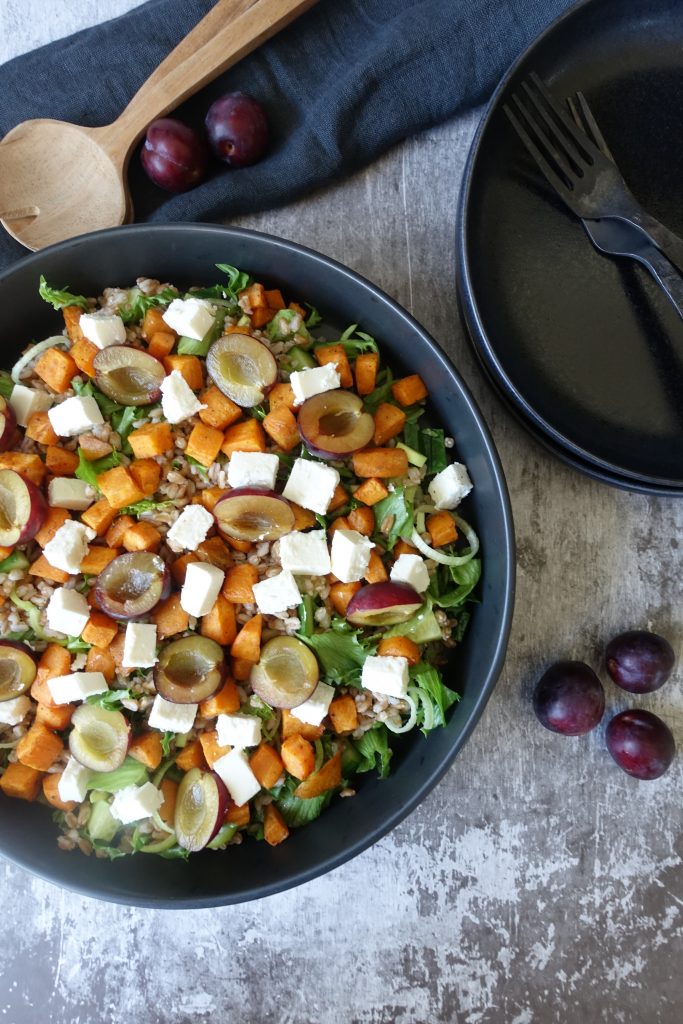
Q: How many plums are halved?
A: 13